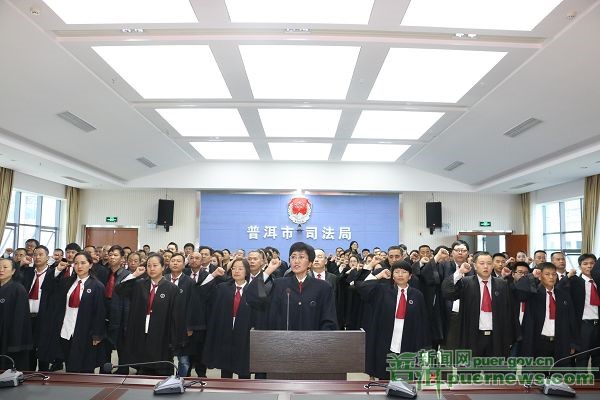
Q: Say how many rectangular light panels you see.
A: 12